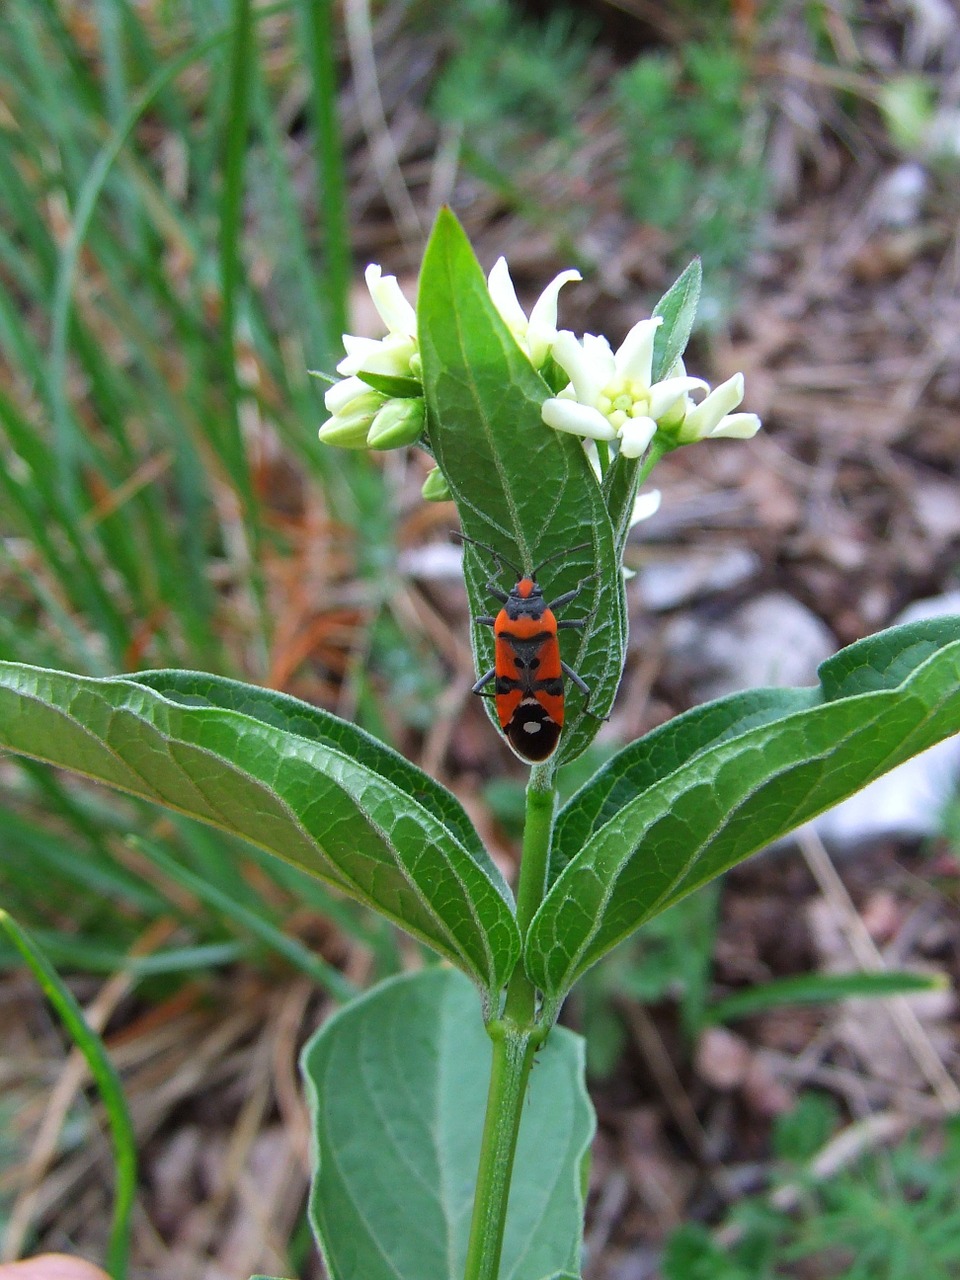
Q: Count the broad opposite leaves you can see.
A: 2